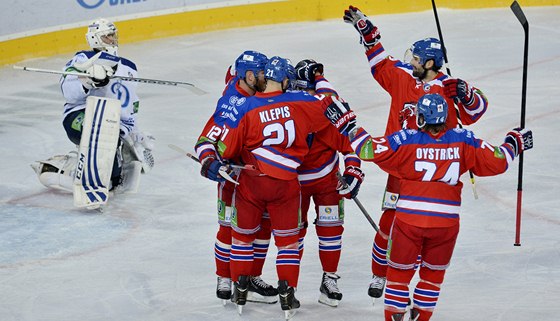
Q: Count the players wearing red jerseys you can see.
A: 5